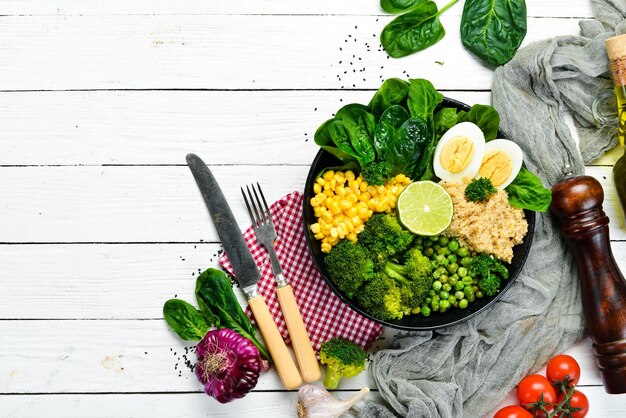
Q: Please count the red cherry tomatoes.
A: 4